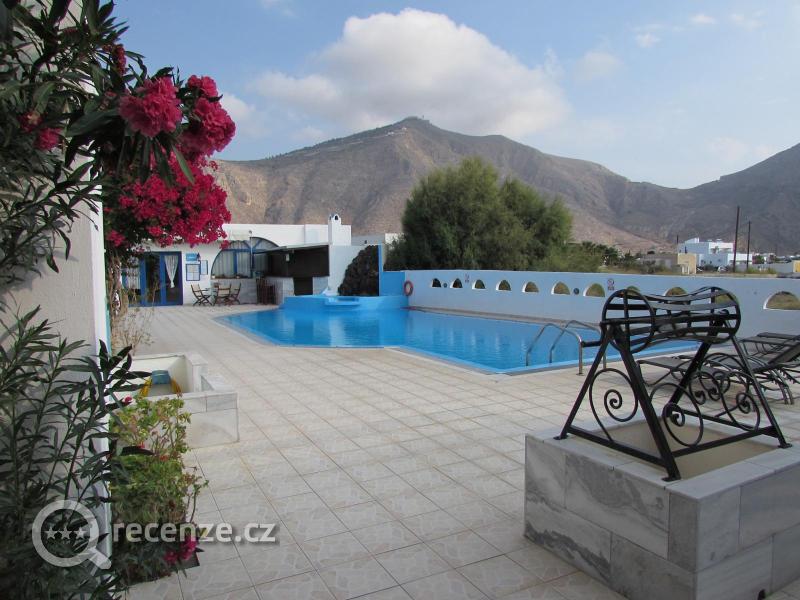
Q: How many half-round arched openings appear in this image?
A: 11